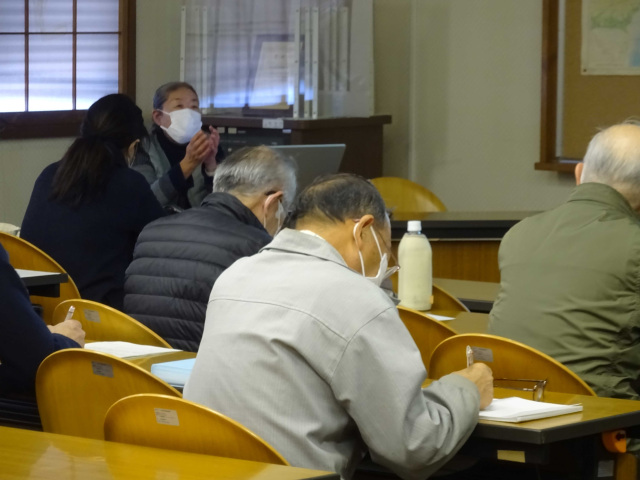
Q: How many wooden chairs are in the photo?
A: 8